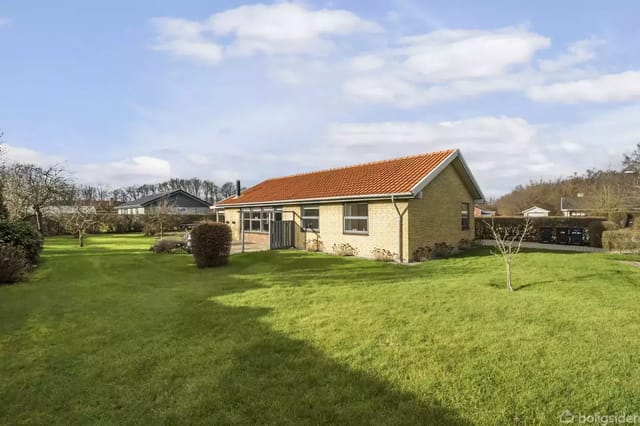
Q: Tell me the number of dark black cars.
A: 0